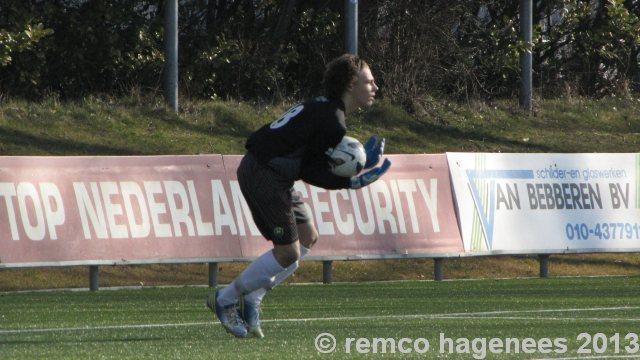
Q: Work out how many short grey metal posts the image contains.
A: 5